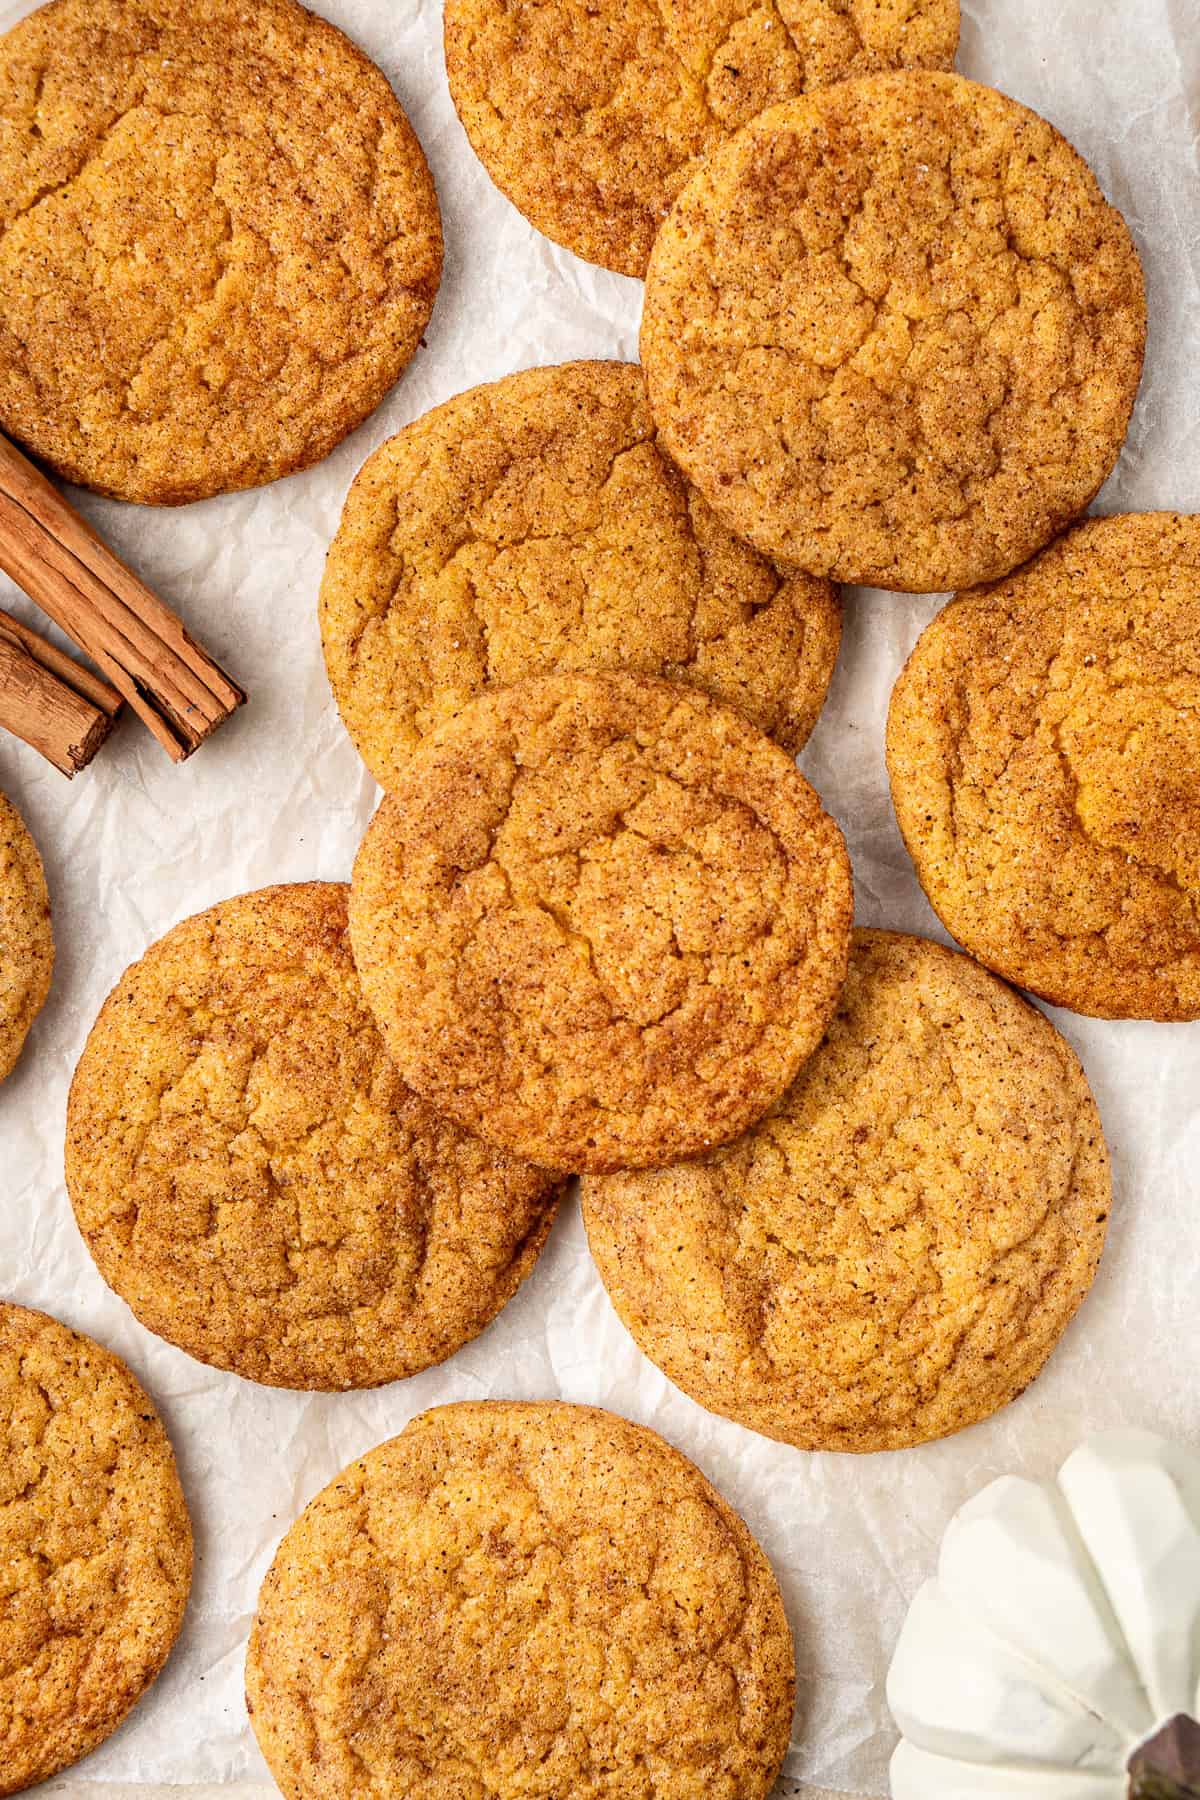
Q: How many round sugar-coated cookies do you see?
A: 11